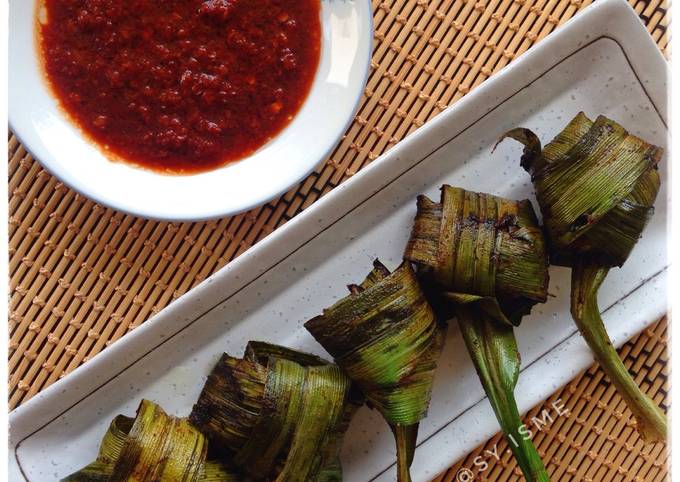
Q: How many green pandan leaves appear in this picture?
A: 5